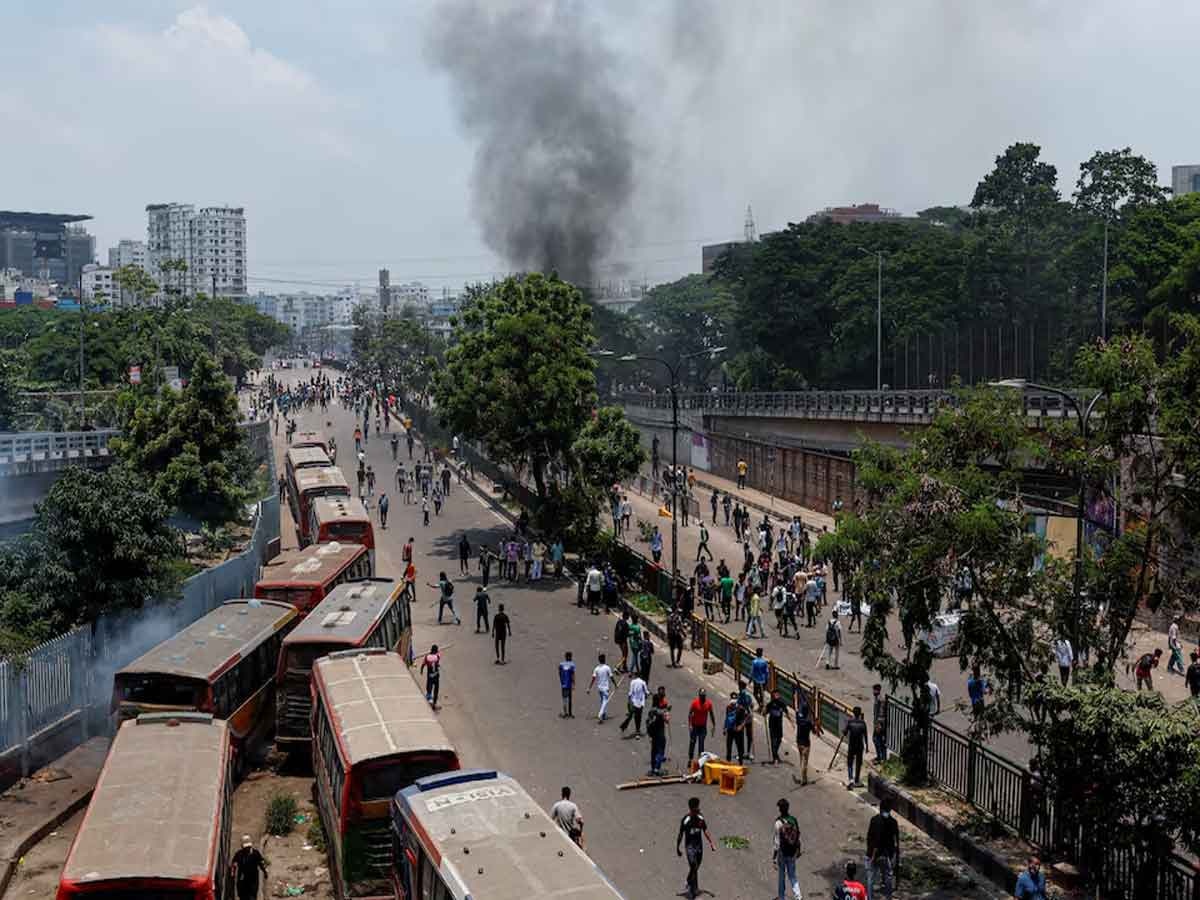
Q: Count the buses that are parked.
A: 10